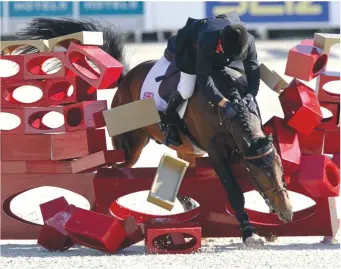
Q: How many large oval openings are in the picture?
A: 3